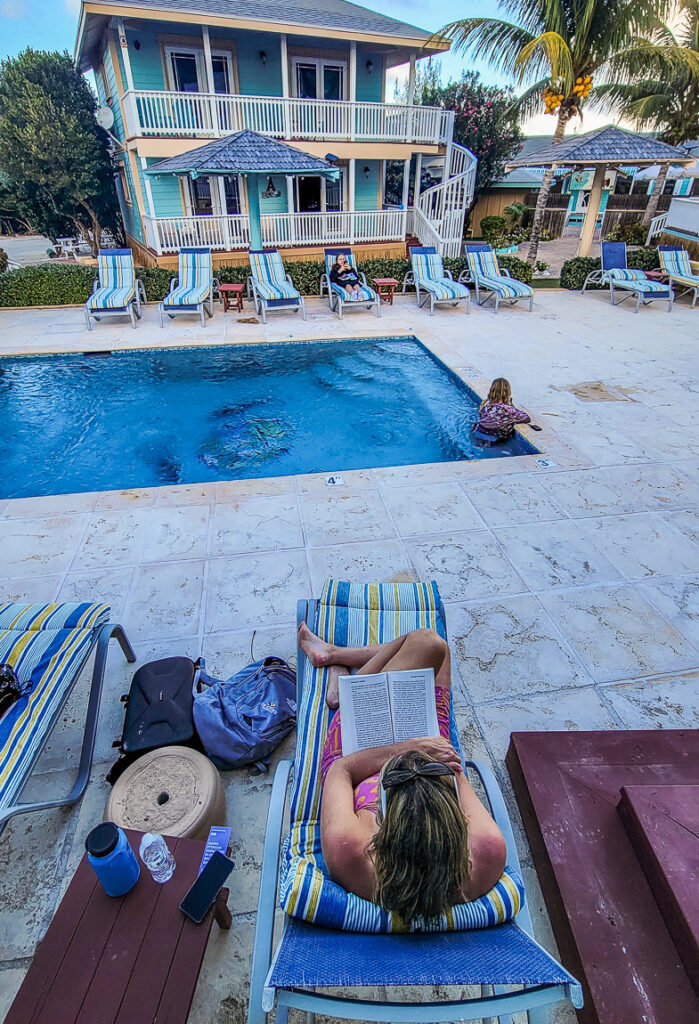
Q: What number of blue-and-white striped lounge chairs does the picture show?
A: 10